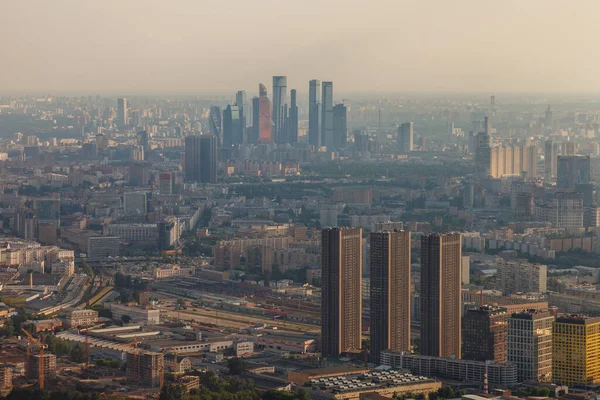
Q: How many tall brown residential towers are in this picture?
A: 3